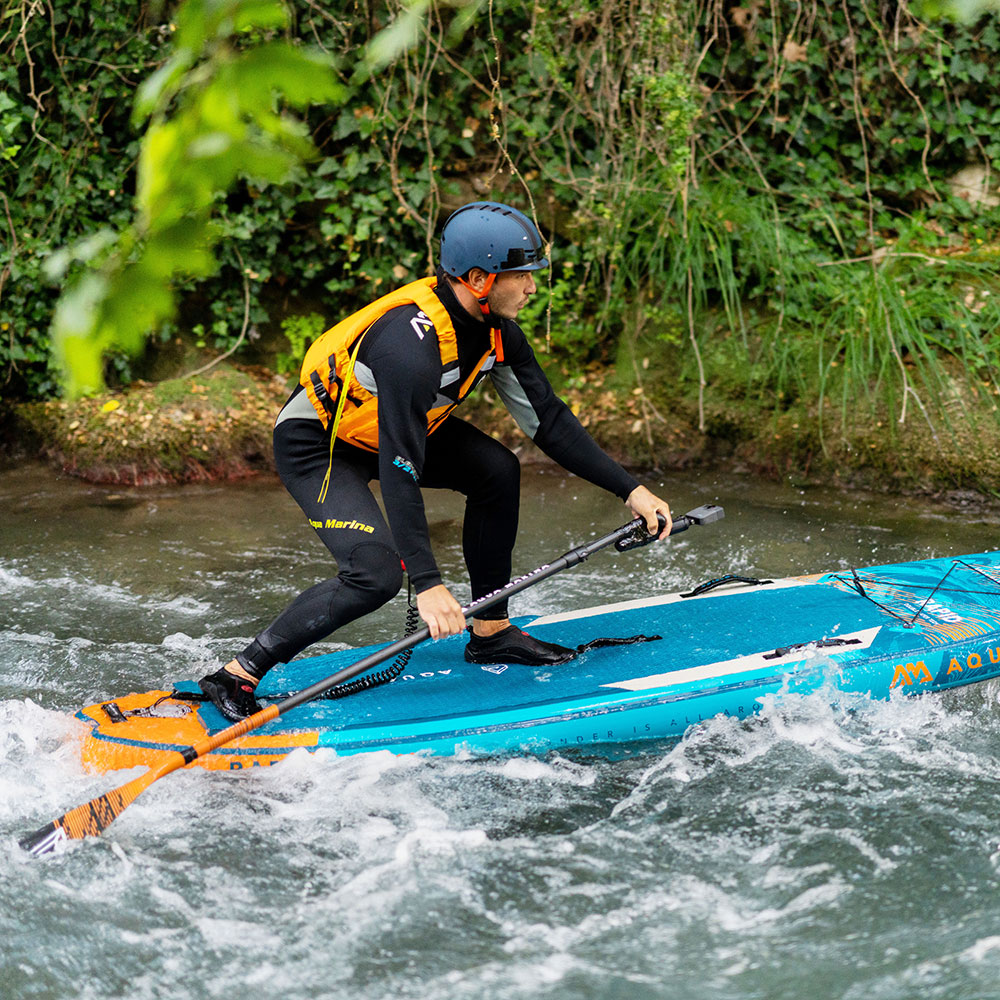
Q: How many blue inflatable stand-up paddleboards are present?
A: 1